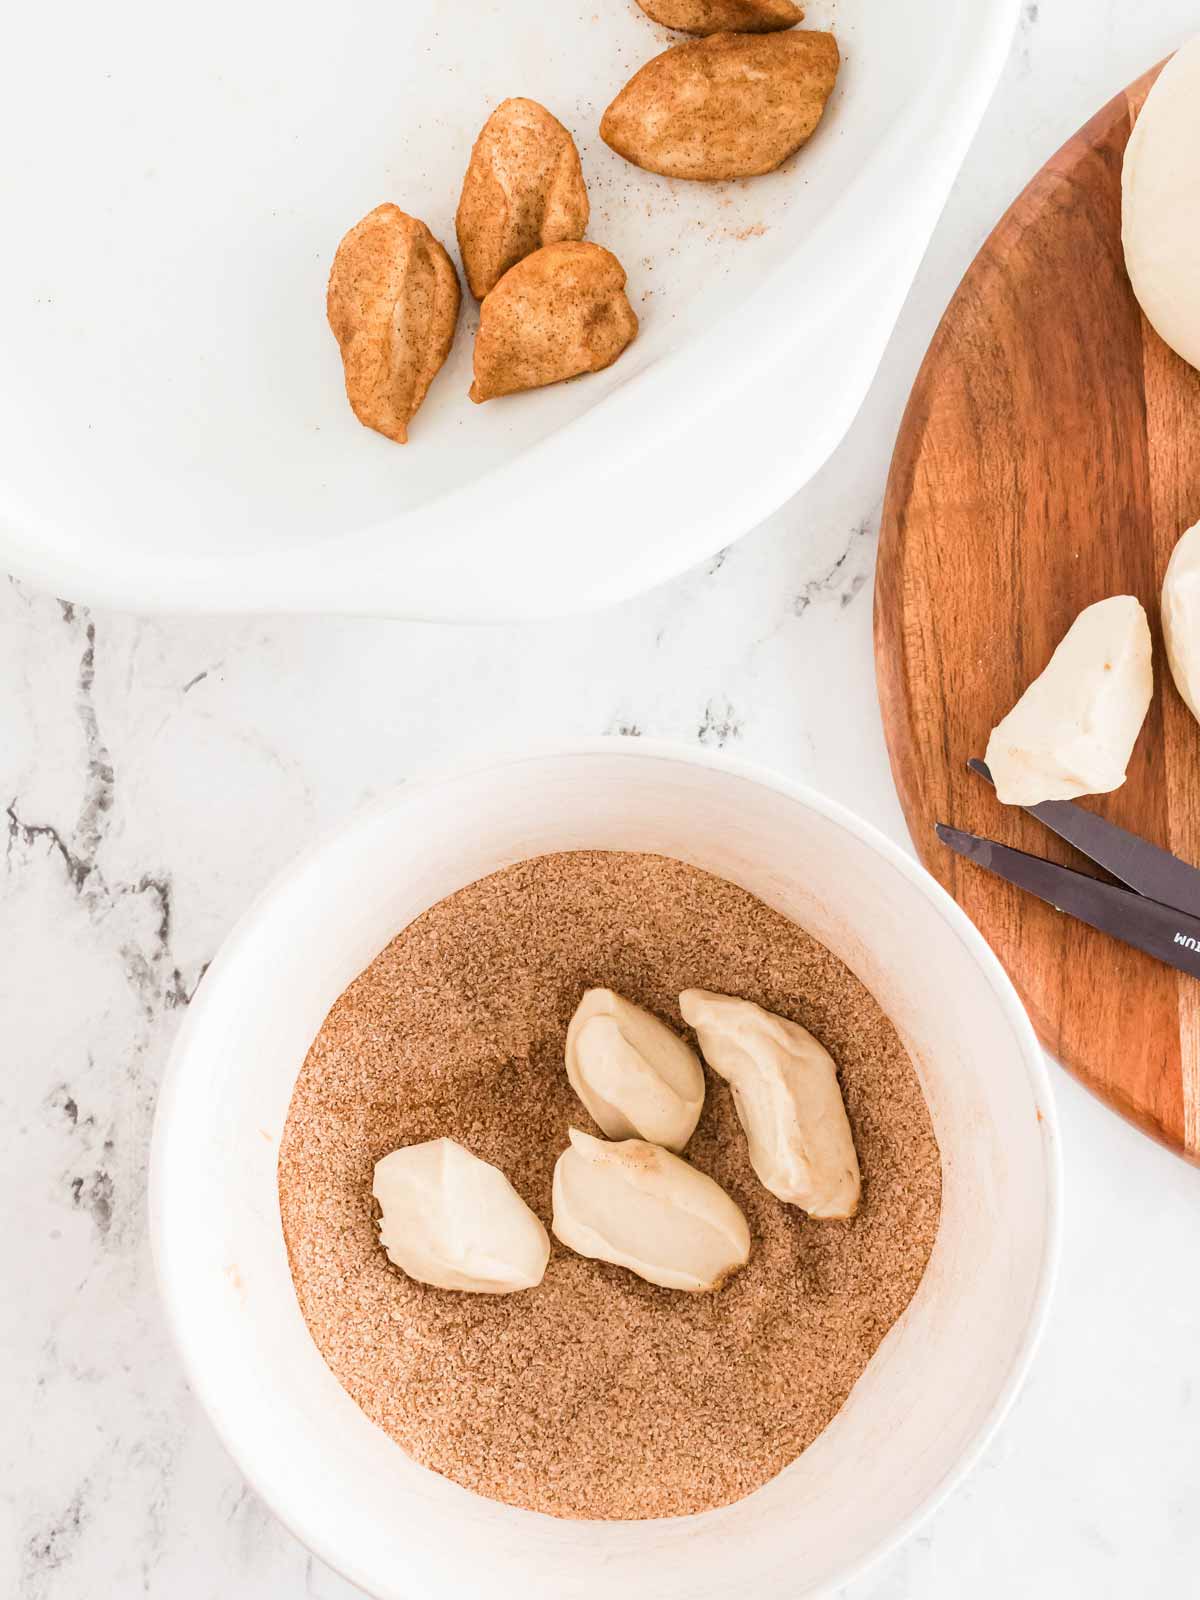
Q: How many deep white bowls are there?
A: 1